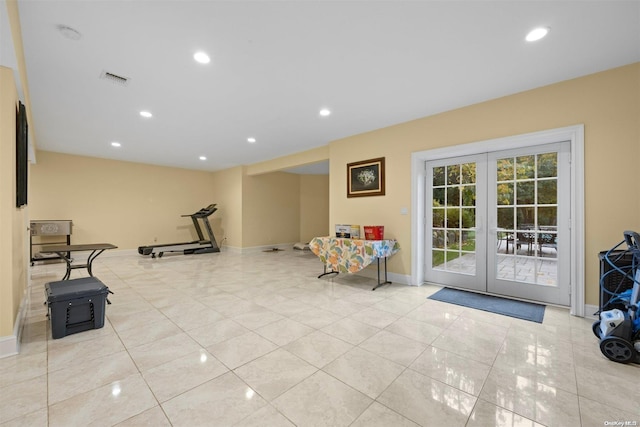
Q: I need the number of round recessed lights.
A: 7